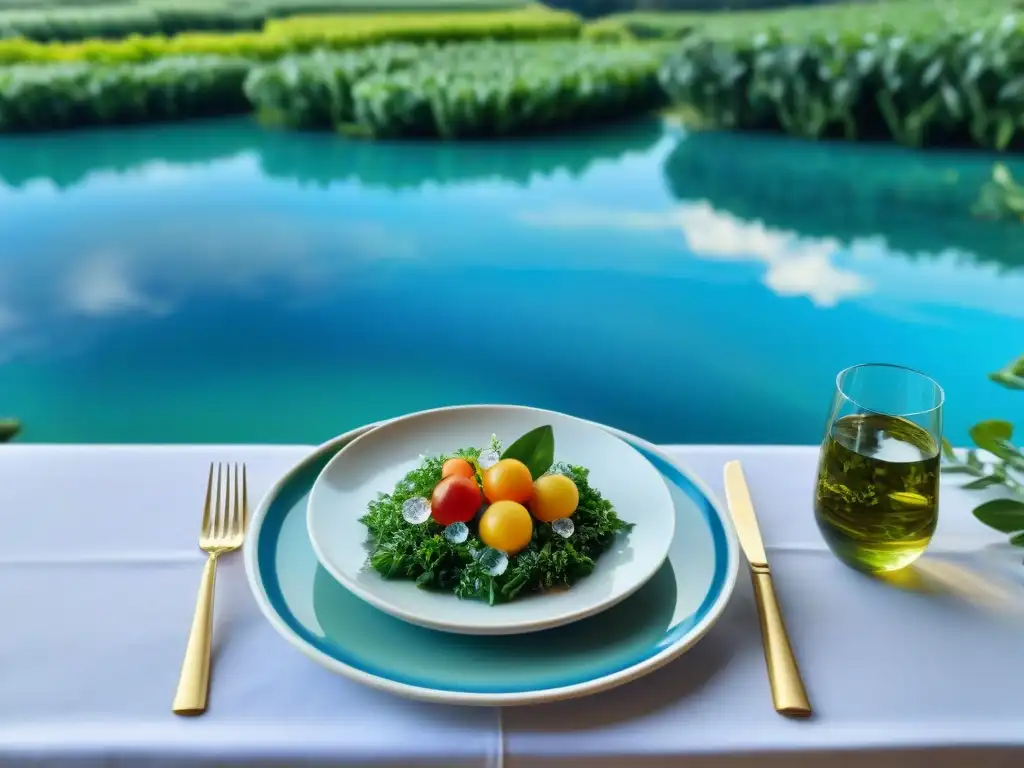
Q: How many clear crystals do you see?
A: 5